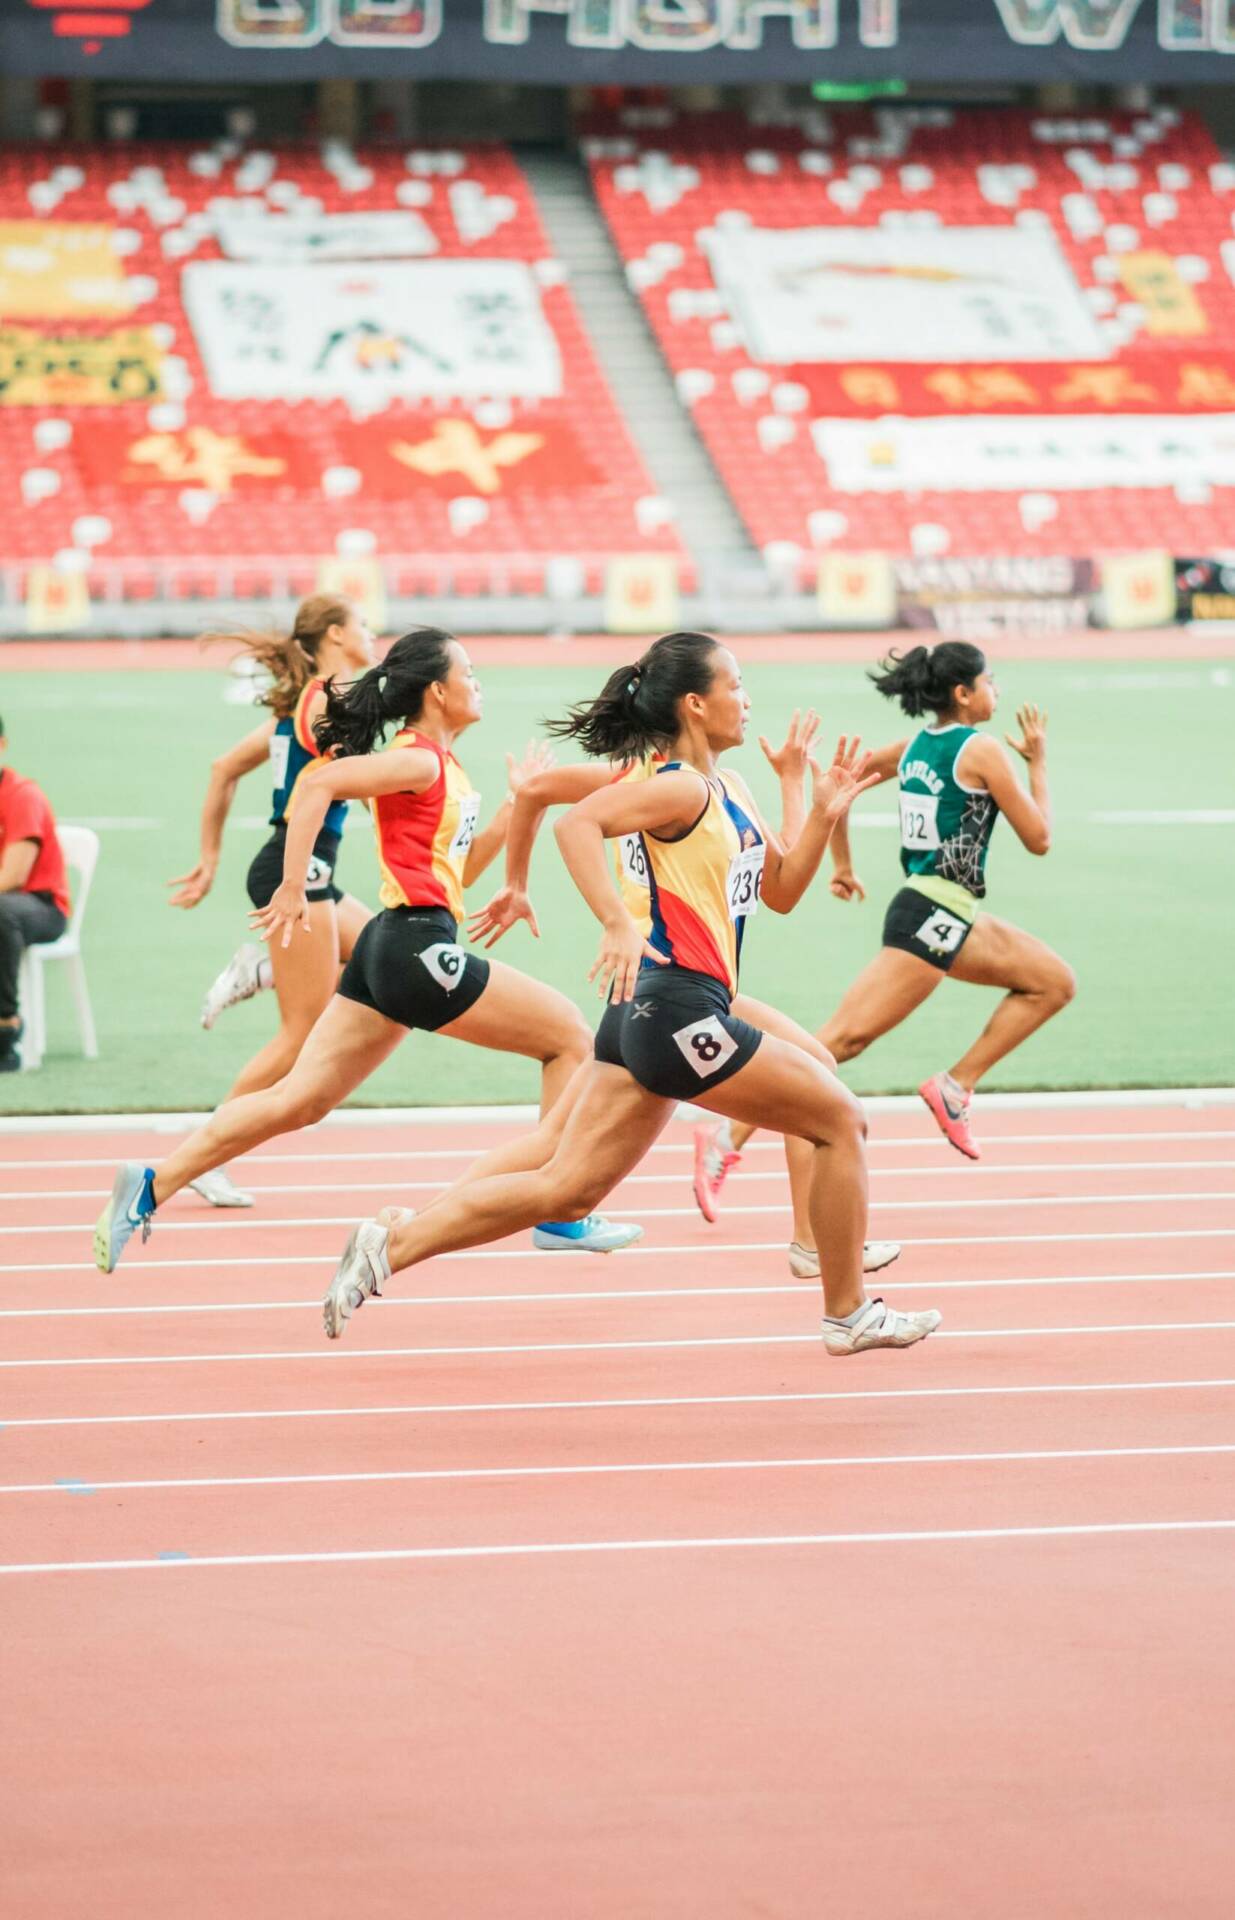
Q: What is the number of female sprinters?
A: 5